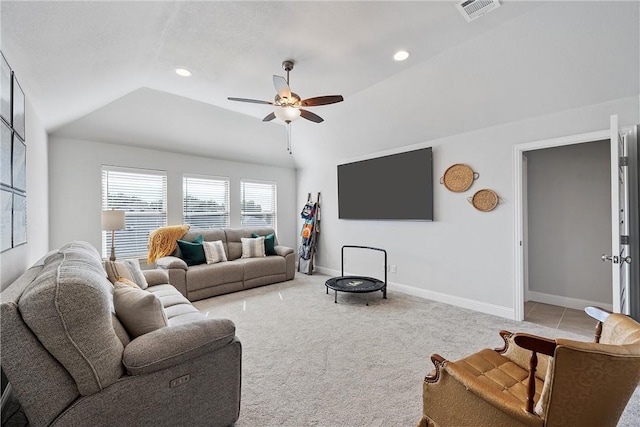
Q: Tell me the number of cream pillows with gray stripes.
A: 3